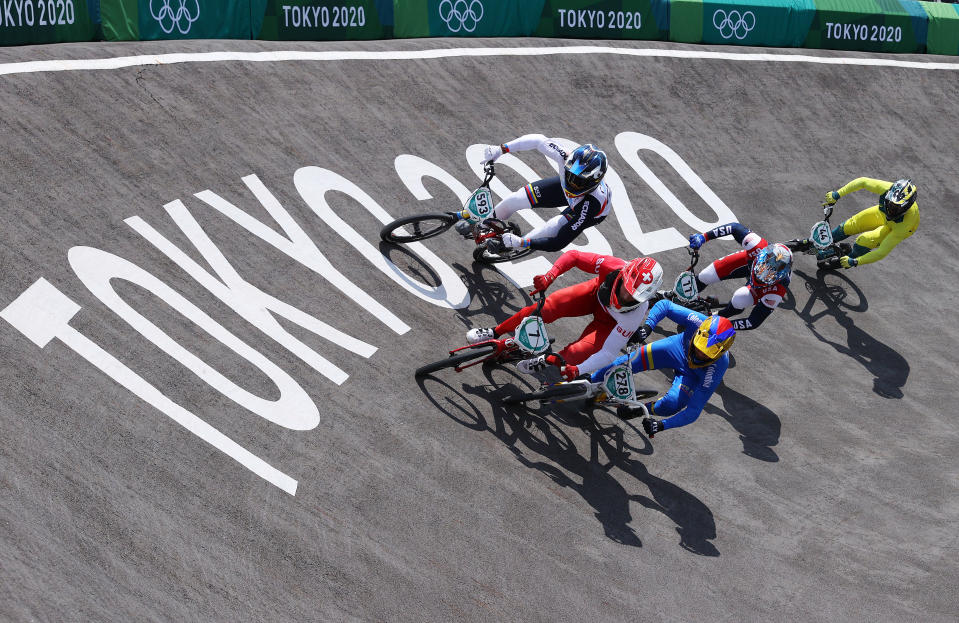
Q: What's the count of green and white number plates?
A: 5